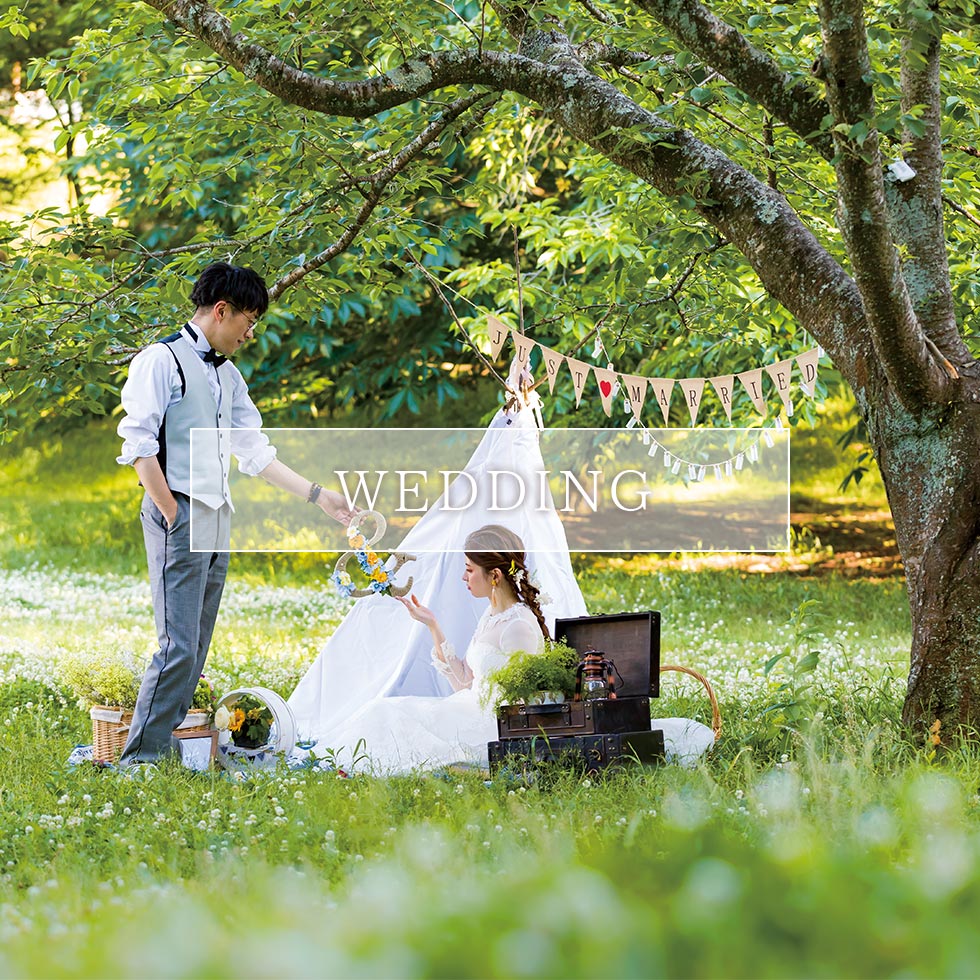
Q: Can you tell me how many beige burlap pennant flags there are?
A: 12